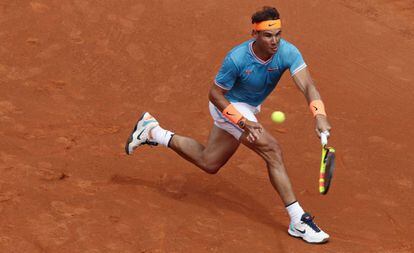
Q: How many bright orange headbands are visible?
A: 1